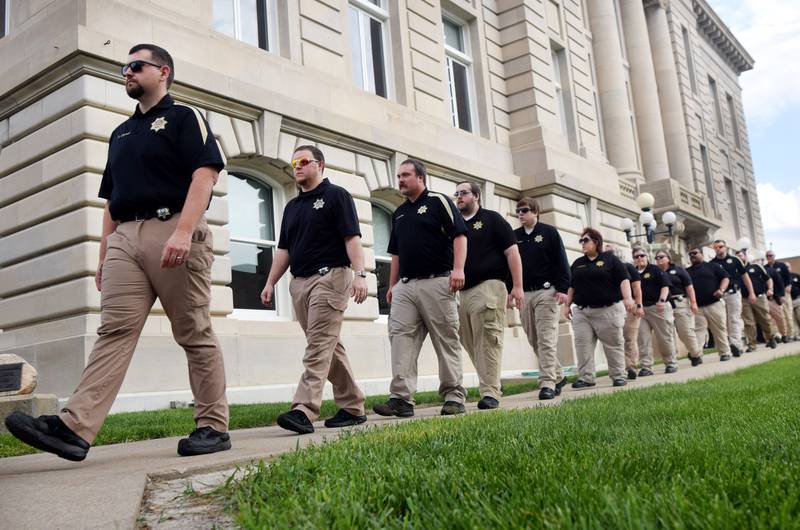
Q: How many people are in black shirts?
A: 15